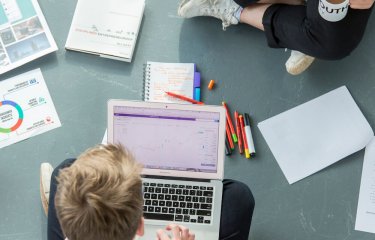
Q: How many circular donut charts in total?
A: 1